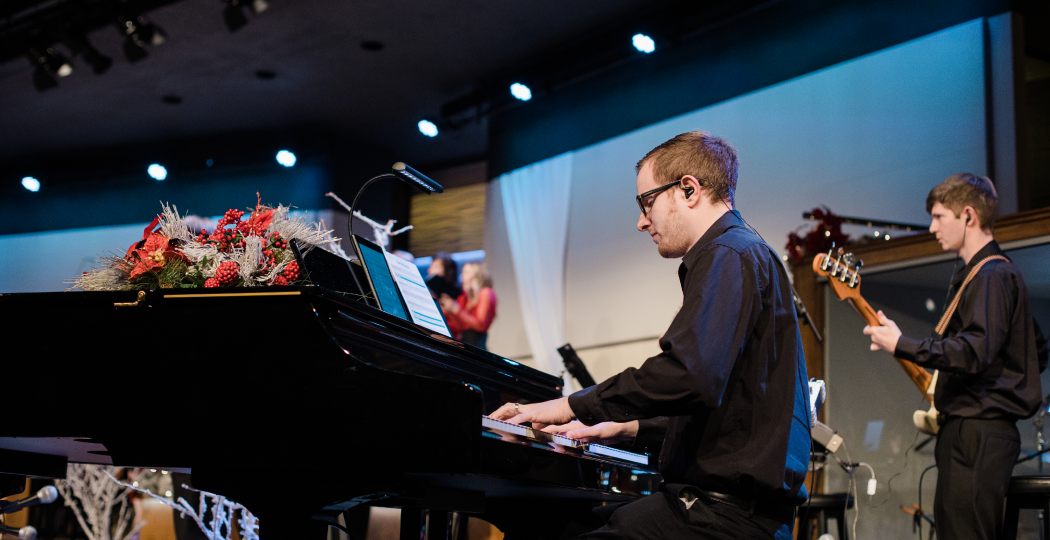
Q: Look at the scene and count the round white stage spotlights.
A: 6